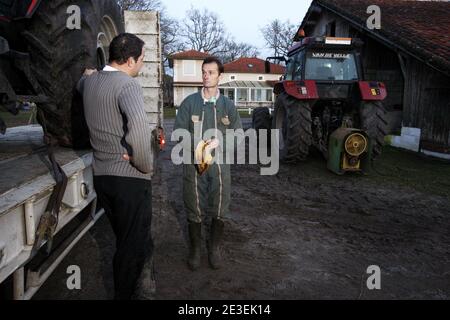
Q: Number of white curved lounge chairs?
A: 0